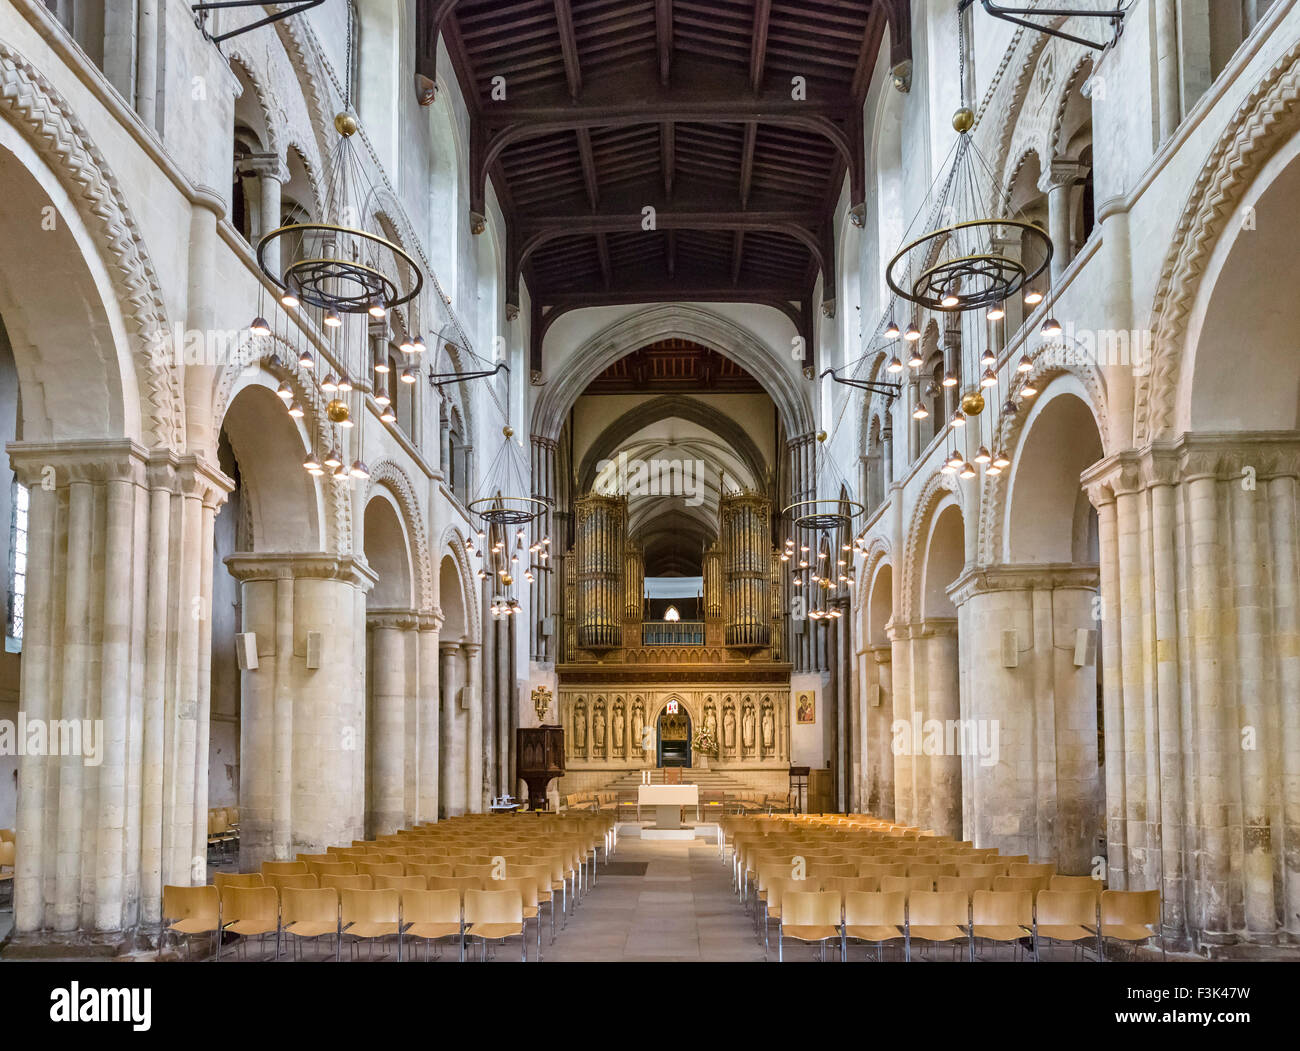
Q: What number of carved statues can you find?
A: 8